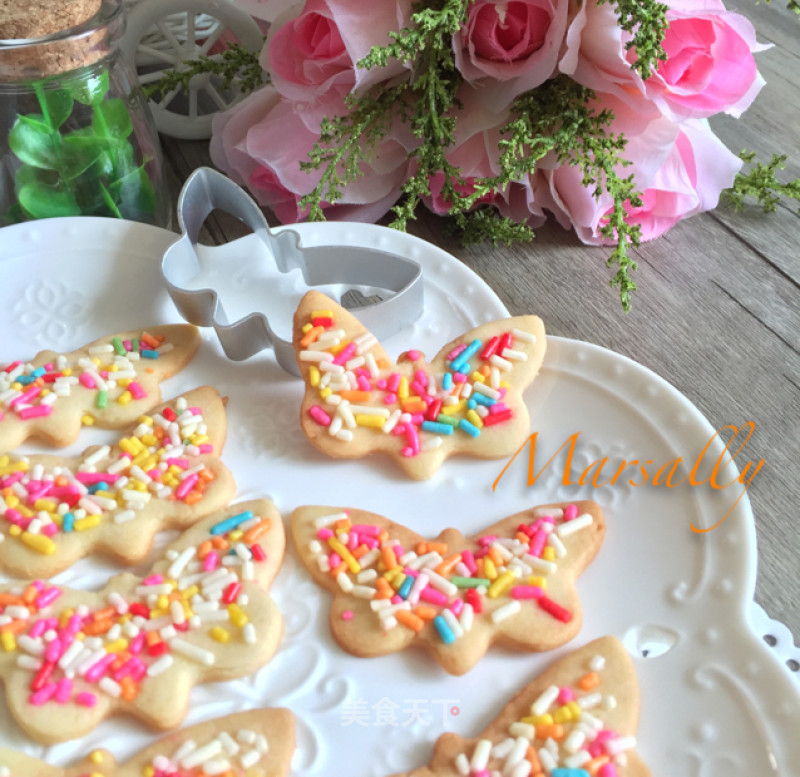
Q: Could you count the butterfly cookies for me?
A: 7